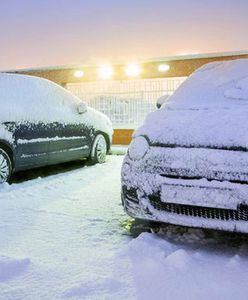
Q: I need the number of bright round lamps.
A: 4